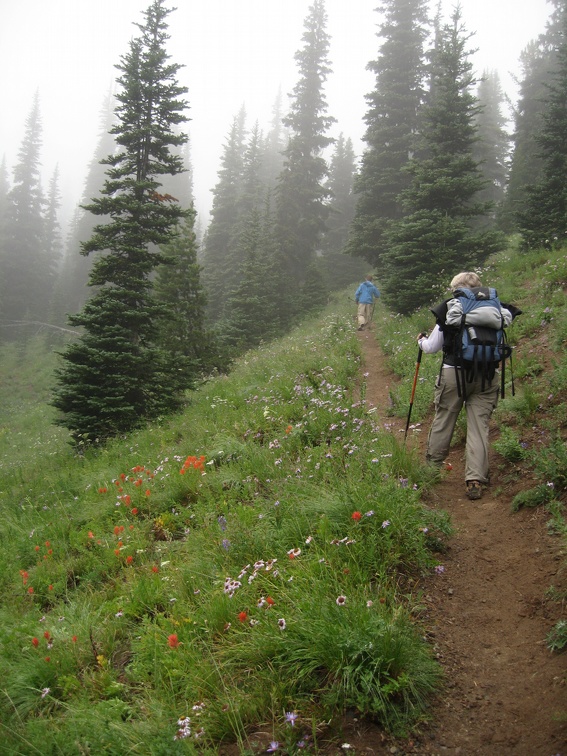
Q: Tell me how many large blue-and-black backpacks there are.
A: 1